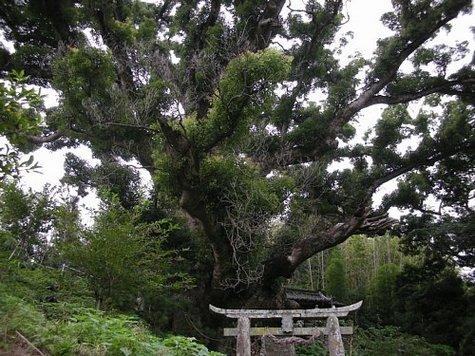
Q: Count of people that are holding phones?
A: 0